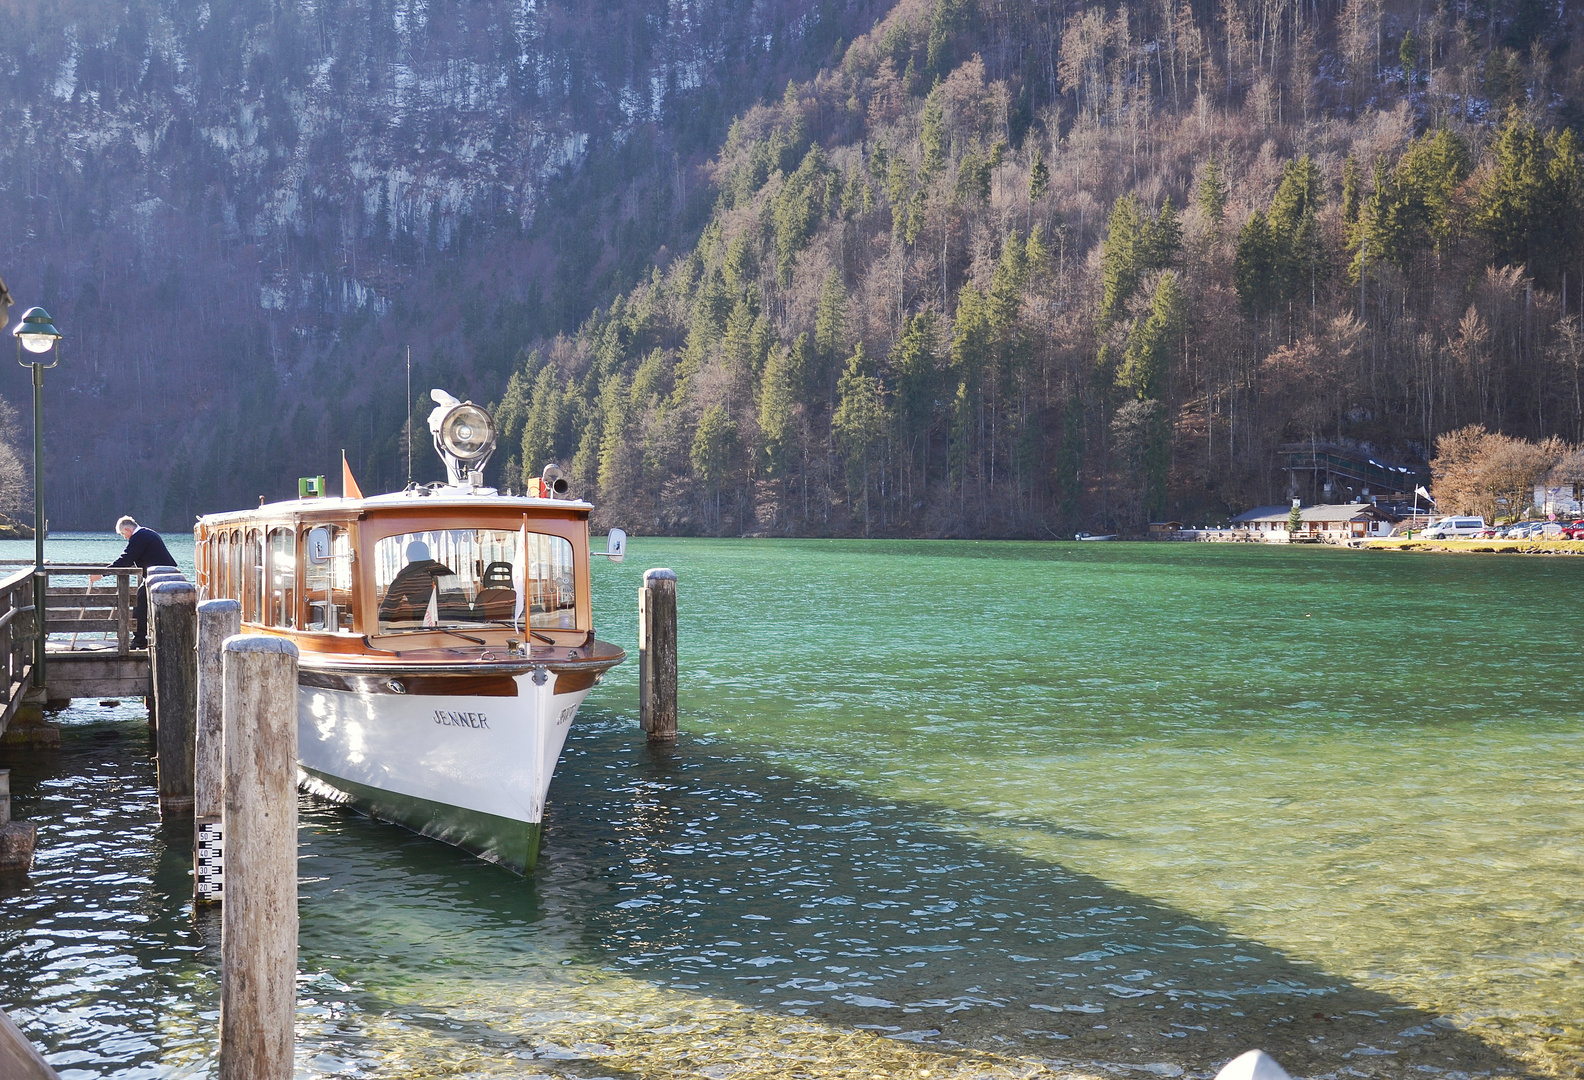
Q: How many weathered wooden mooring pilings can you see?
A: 6